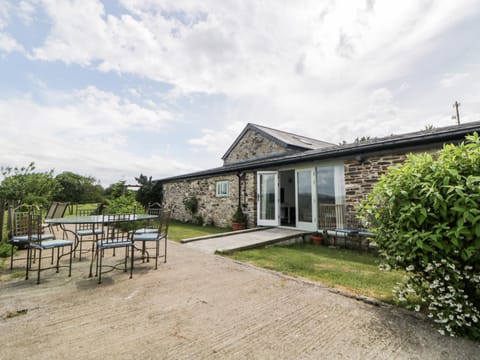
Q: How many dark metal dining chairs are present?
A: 6